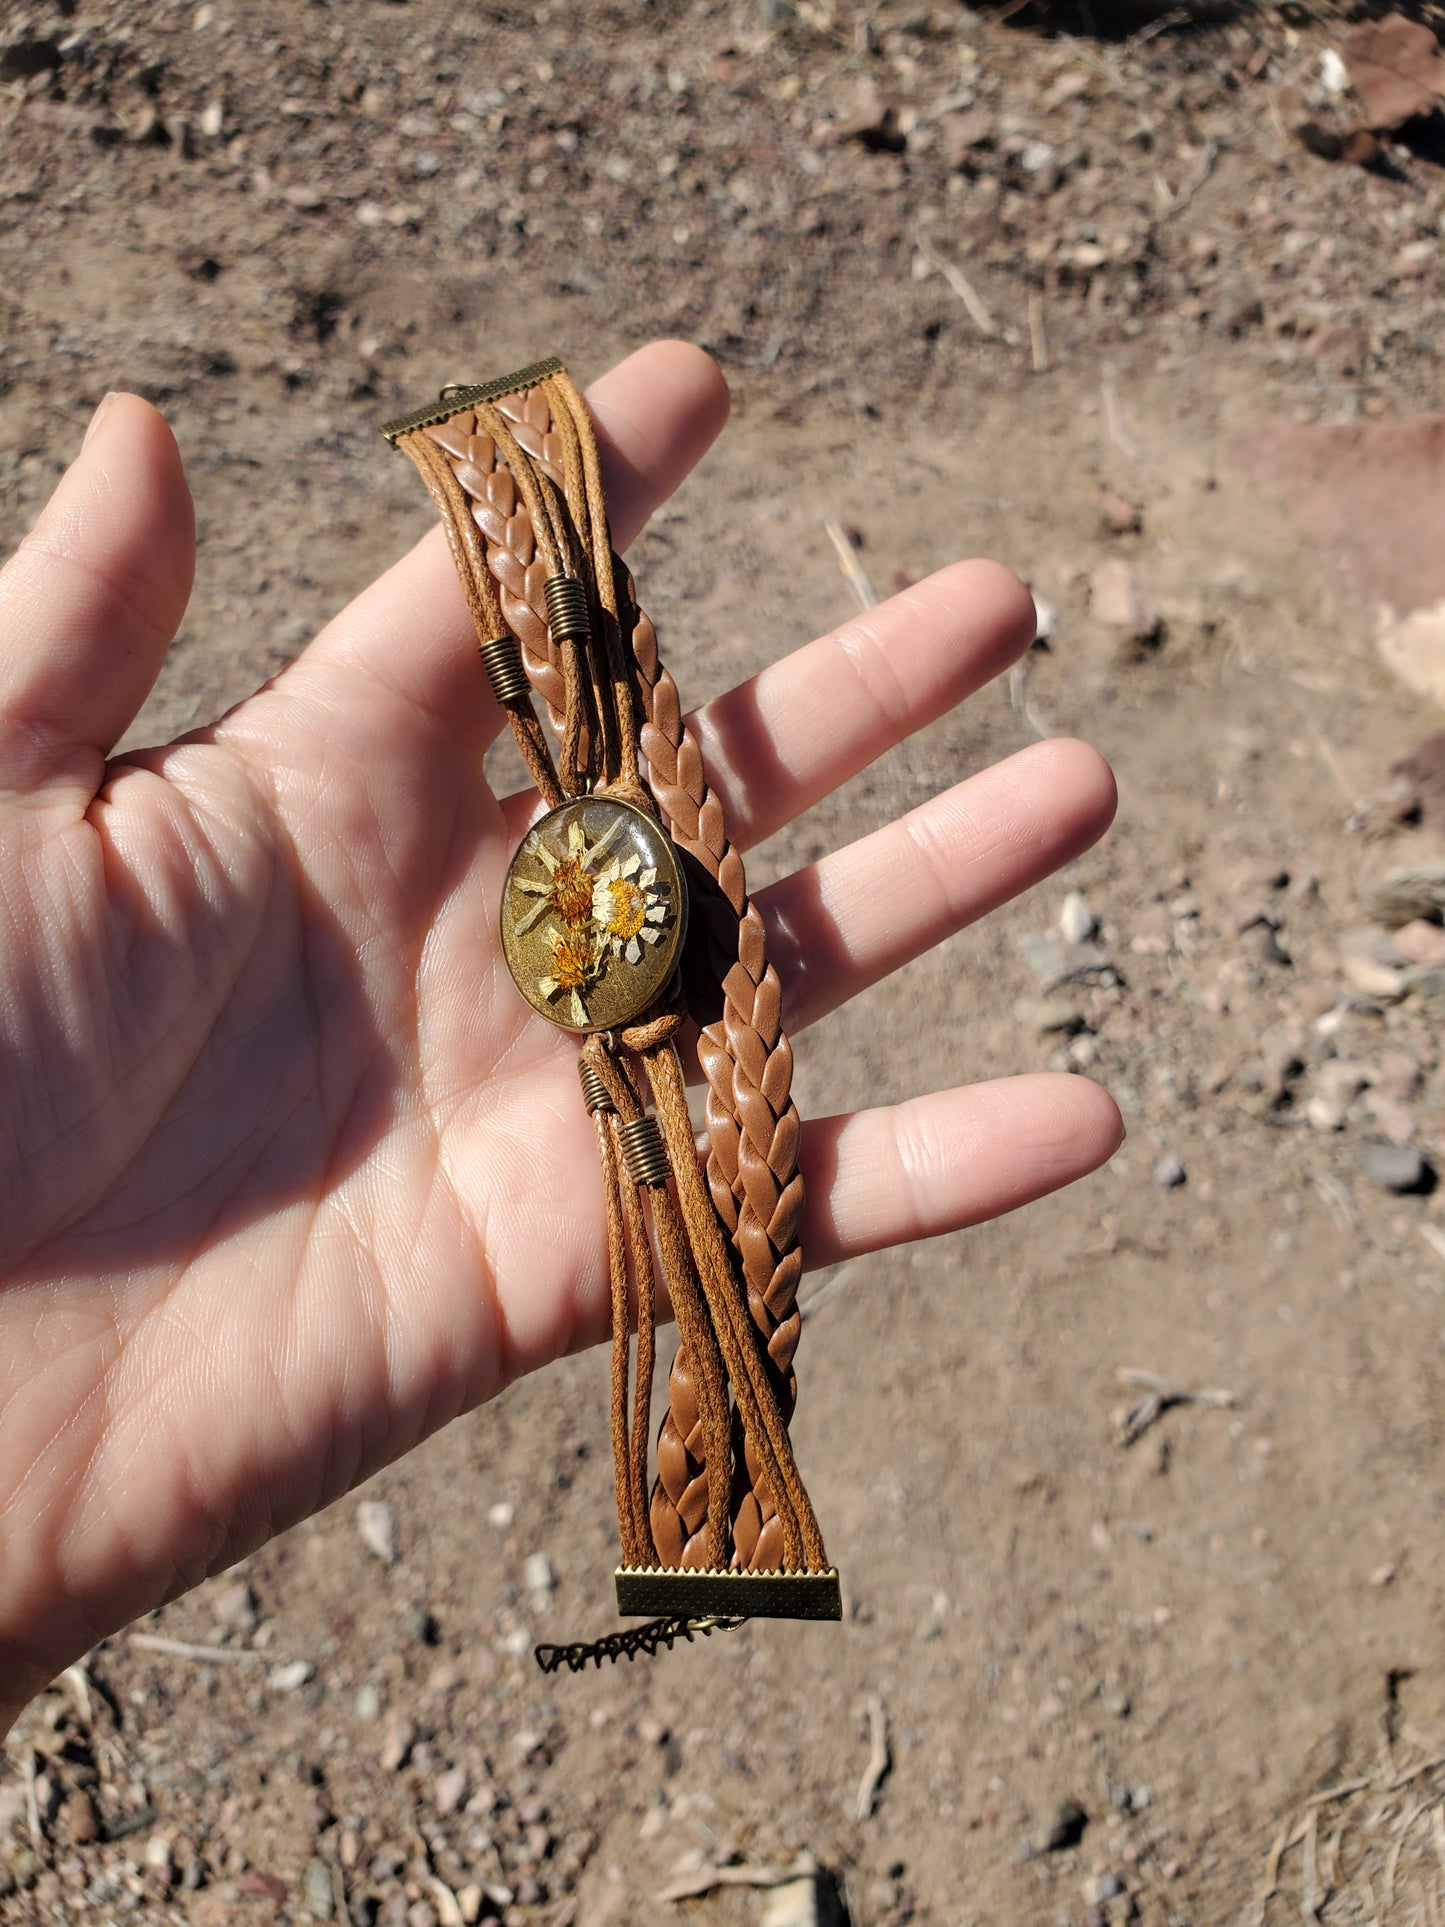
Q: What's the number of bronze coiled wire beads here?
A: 4